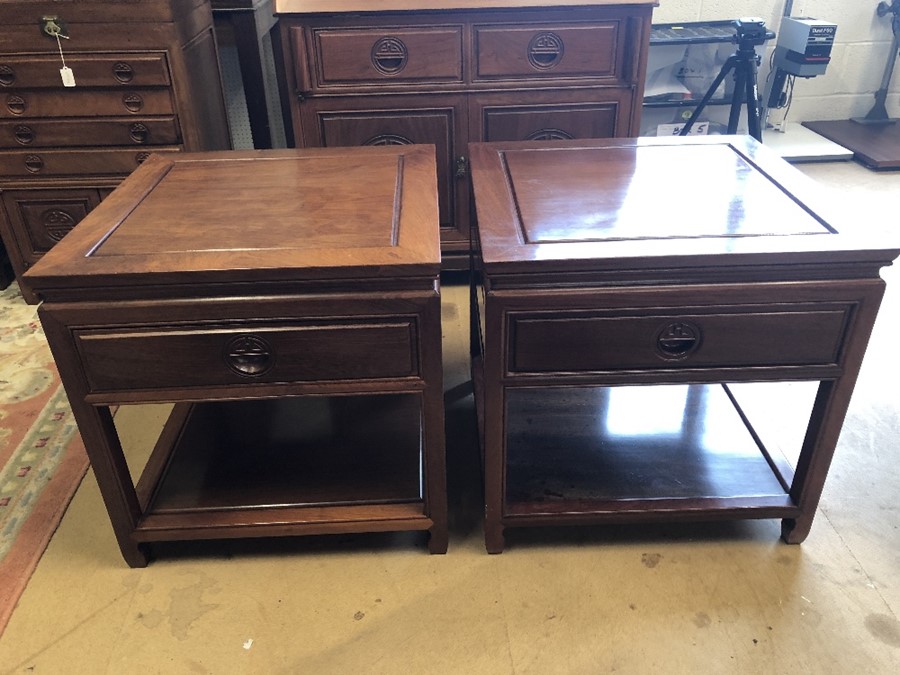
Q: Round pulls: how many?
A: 12